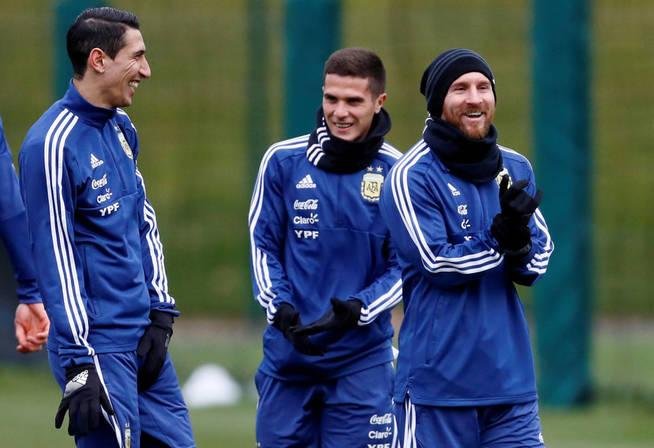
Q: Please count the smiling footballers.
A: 3